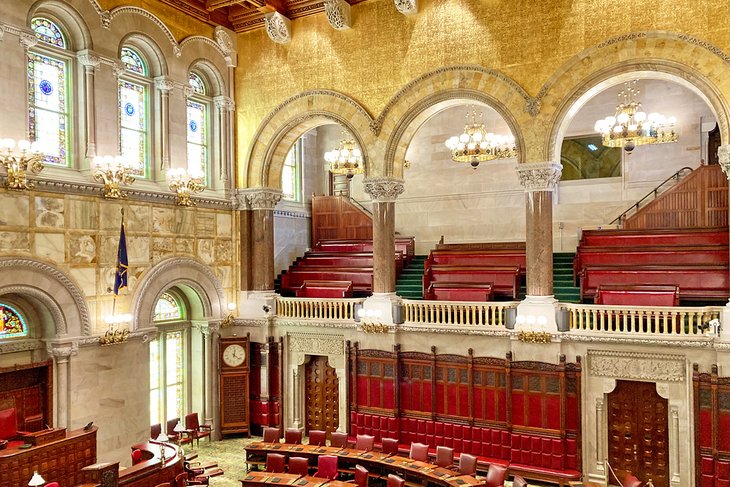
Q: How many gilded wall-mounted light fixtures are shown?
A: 7